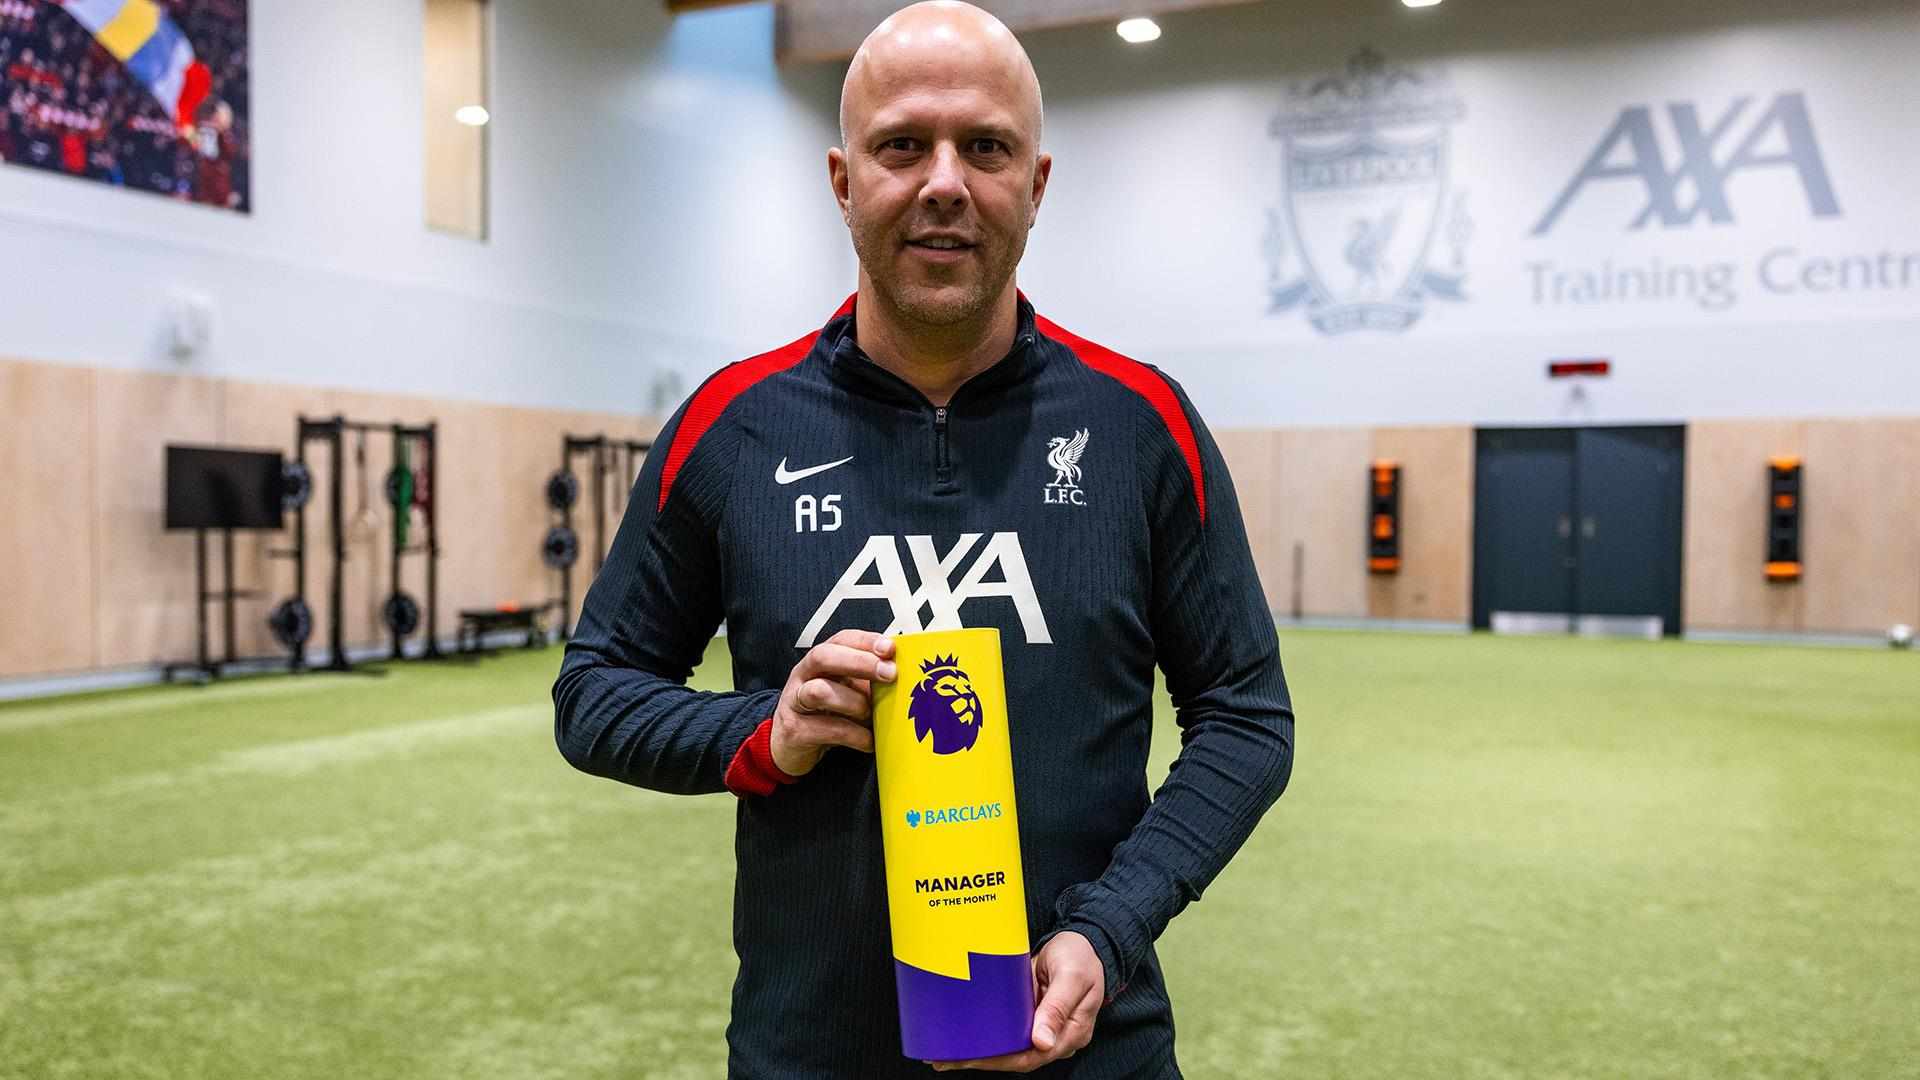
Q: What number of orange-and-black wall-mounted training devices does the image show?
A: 2